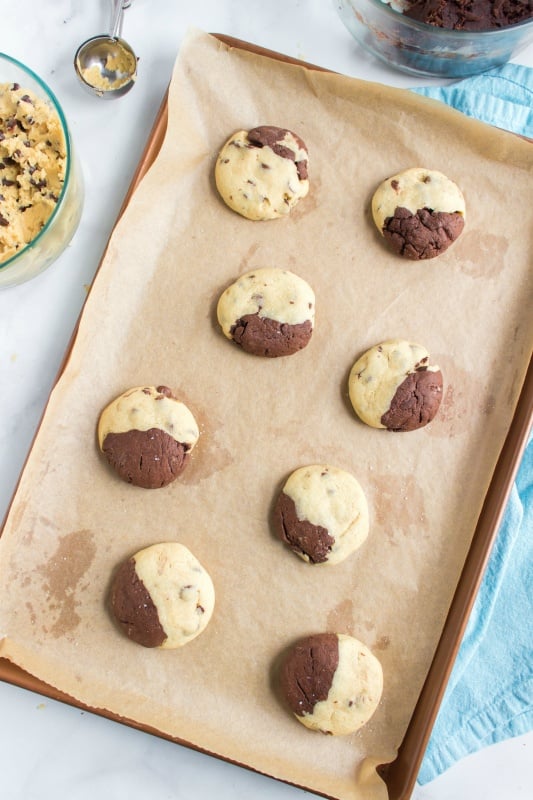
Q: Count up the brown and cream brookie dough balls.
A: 8